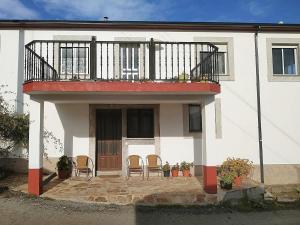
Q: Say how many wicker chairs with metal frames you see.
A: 3